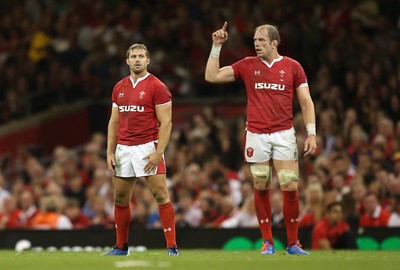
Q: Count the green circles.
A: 4